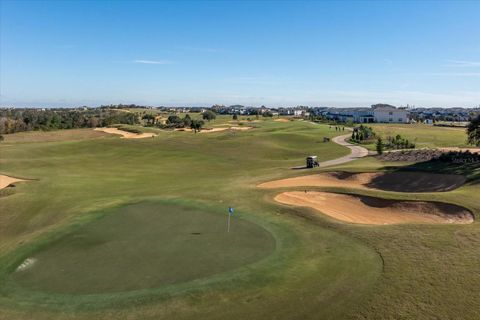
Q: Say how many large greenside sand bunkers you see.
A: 2